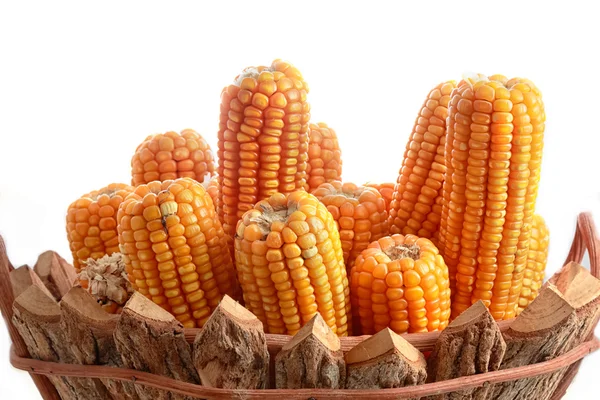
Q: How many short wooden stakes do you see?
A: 11